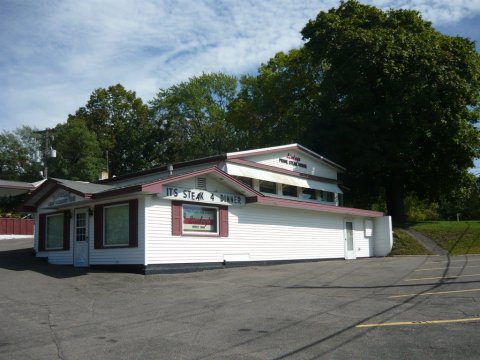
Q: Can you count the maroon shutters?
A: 6